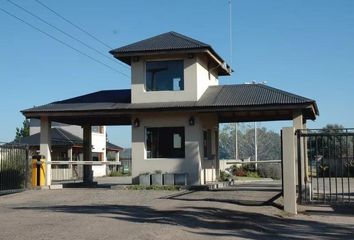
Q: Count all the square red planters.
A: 0